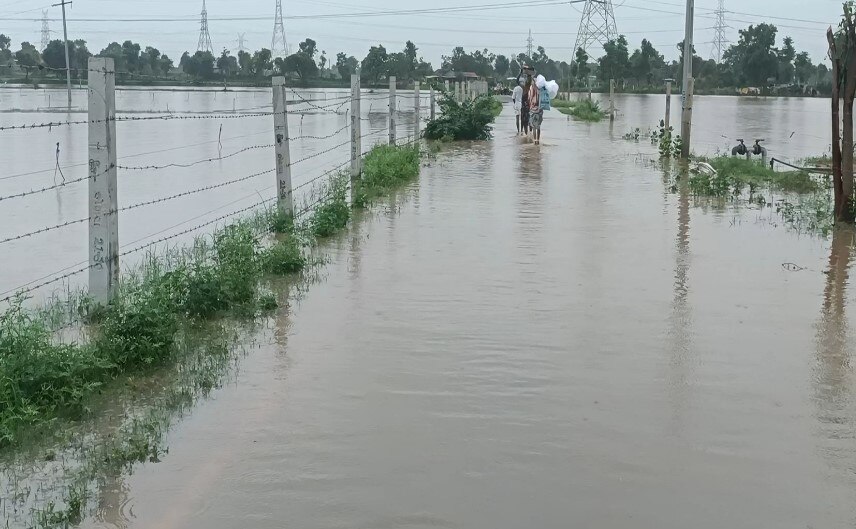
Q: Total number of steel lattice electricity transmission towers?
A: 7